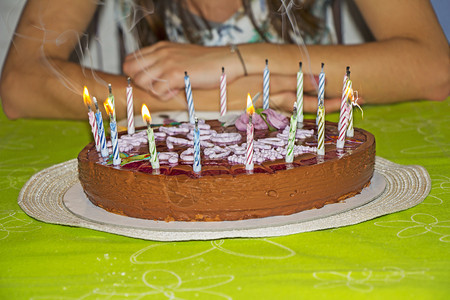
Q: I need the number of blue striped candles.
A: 6